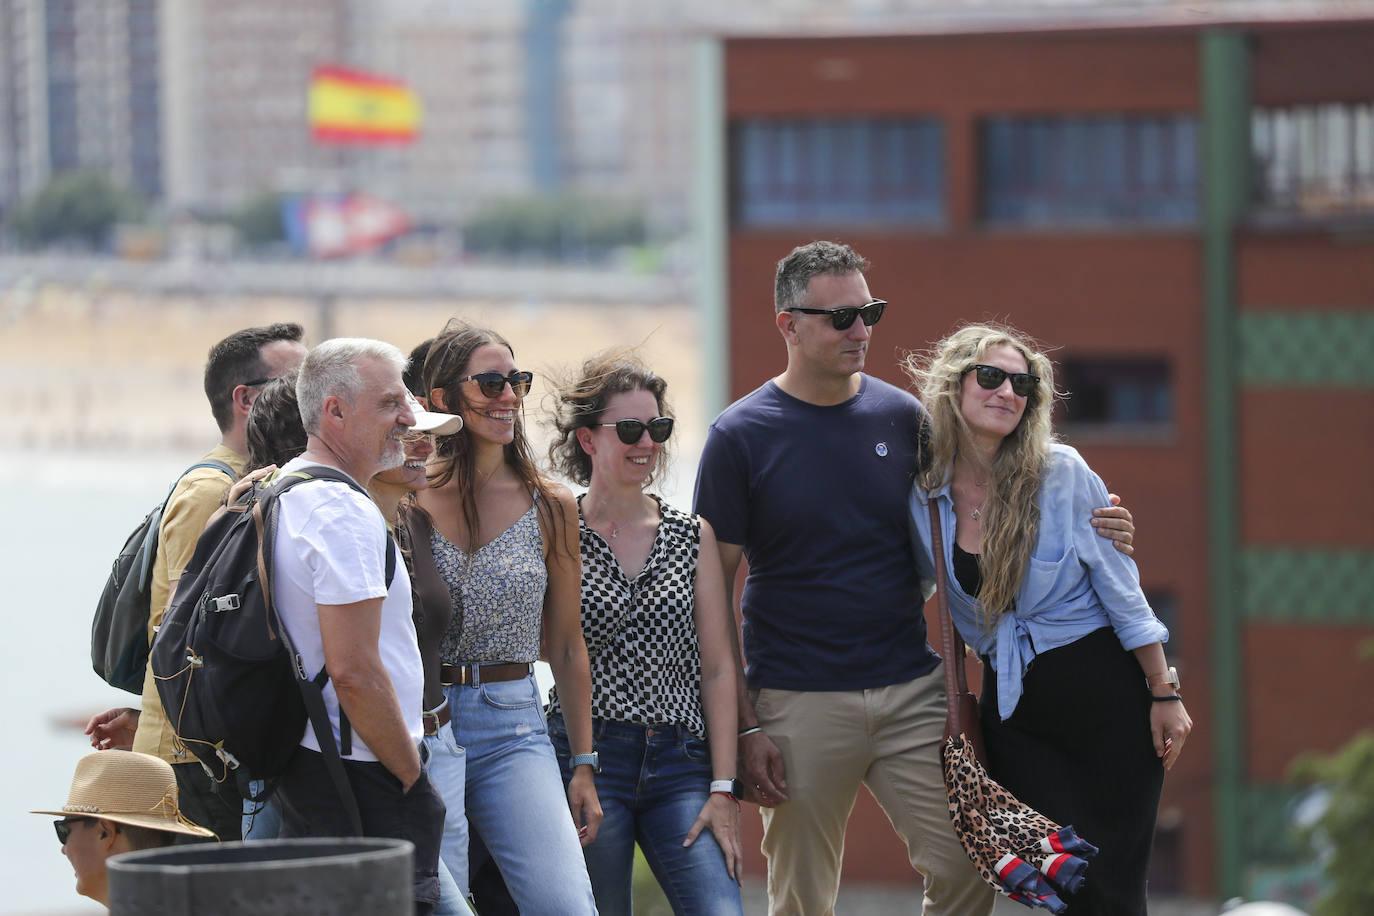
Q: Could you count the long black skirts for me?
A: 1